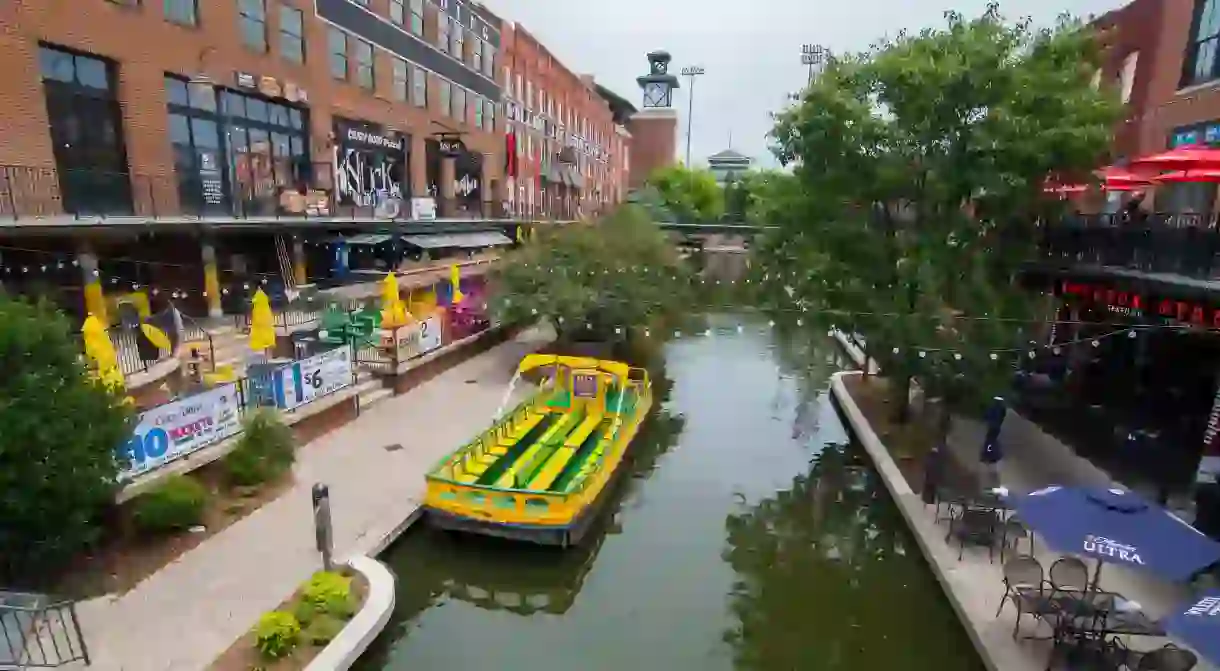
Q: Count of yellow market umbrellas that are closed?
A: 4